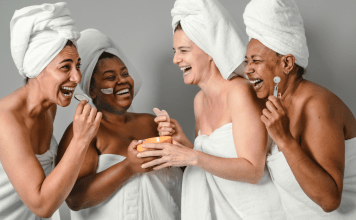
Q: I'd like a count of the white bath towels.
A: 8